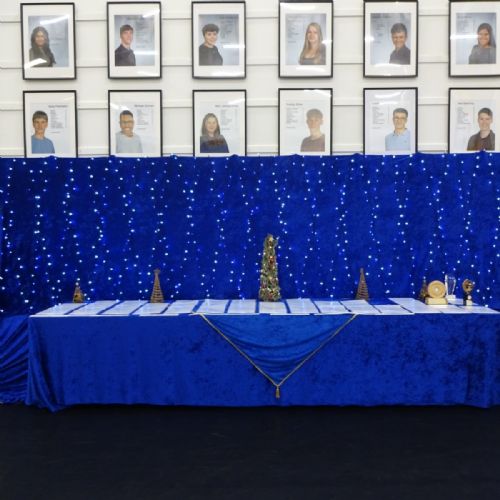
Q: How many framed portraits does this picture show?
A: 12